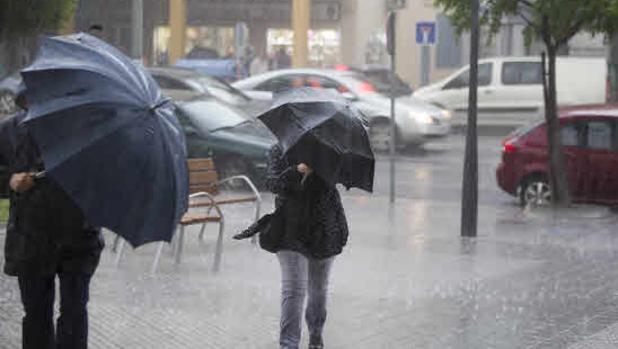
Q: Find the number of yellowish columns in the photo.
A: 2